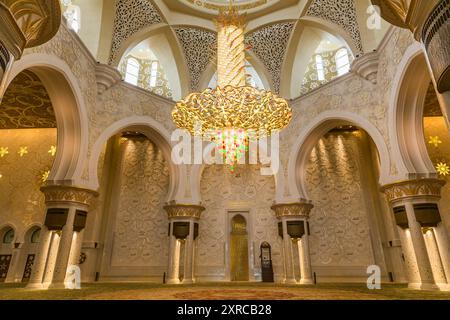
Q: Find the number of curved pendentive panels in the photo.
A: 4